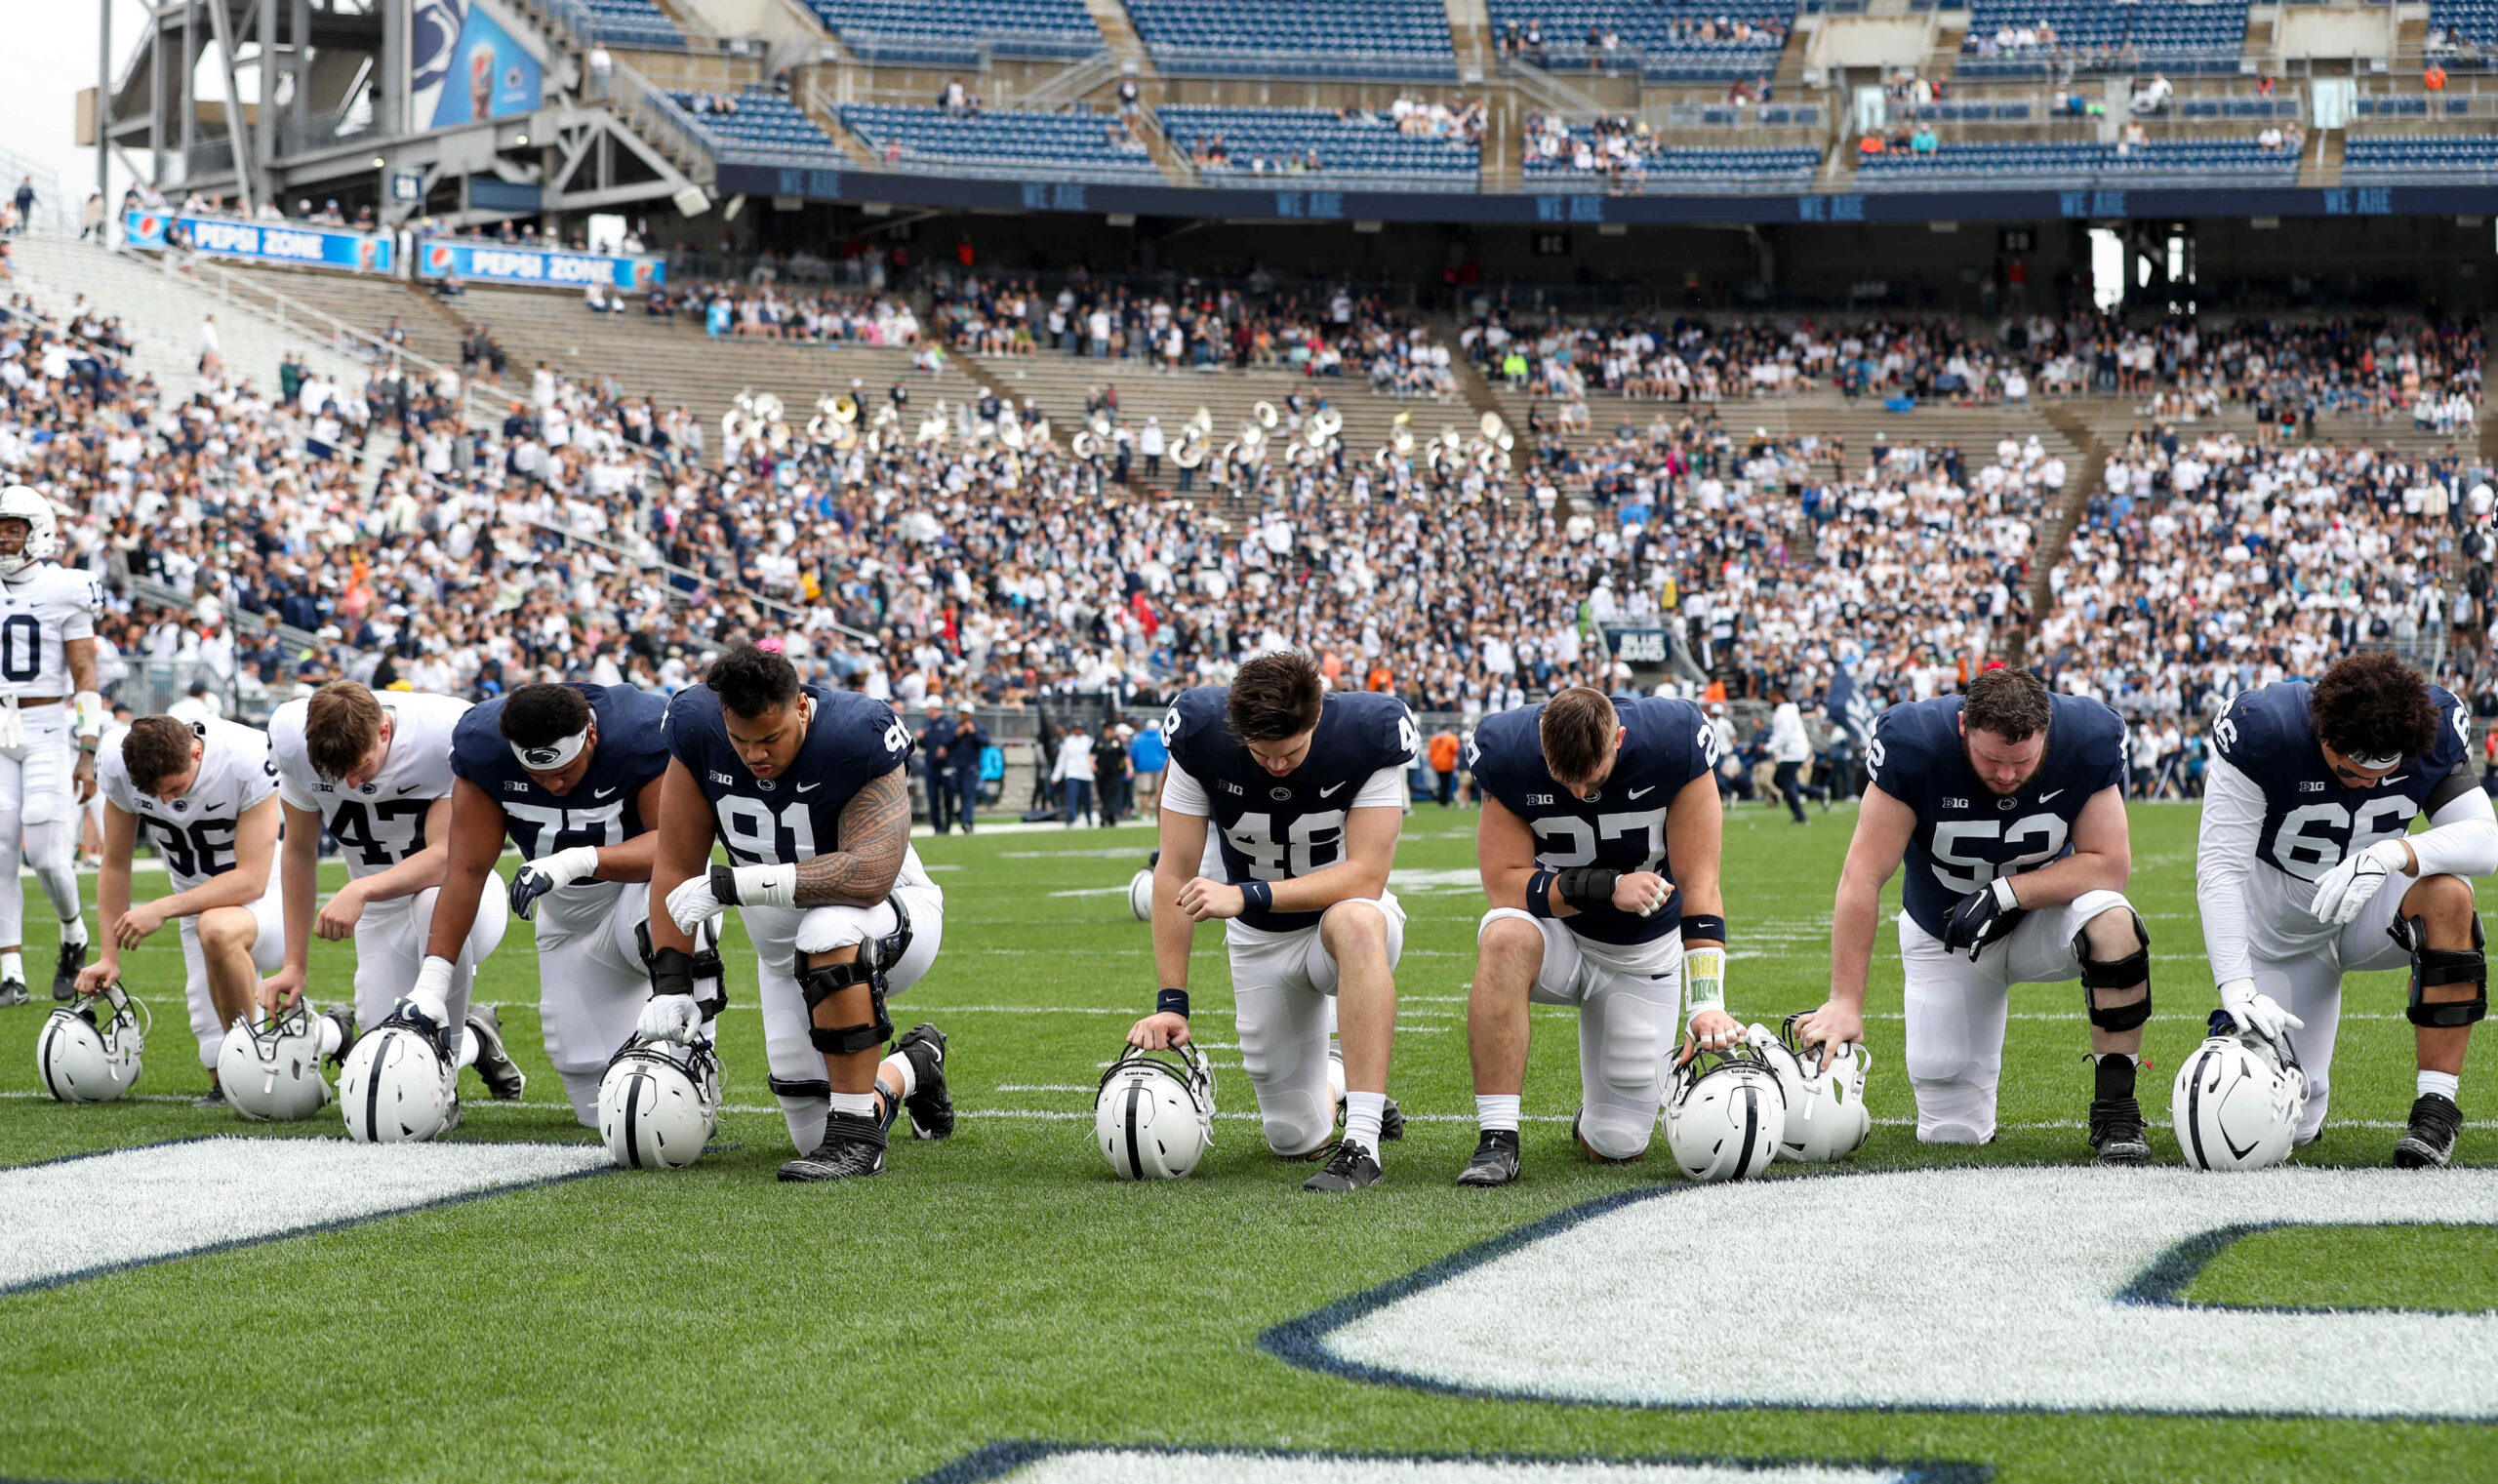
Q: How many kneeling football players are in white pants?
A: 8